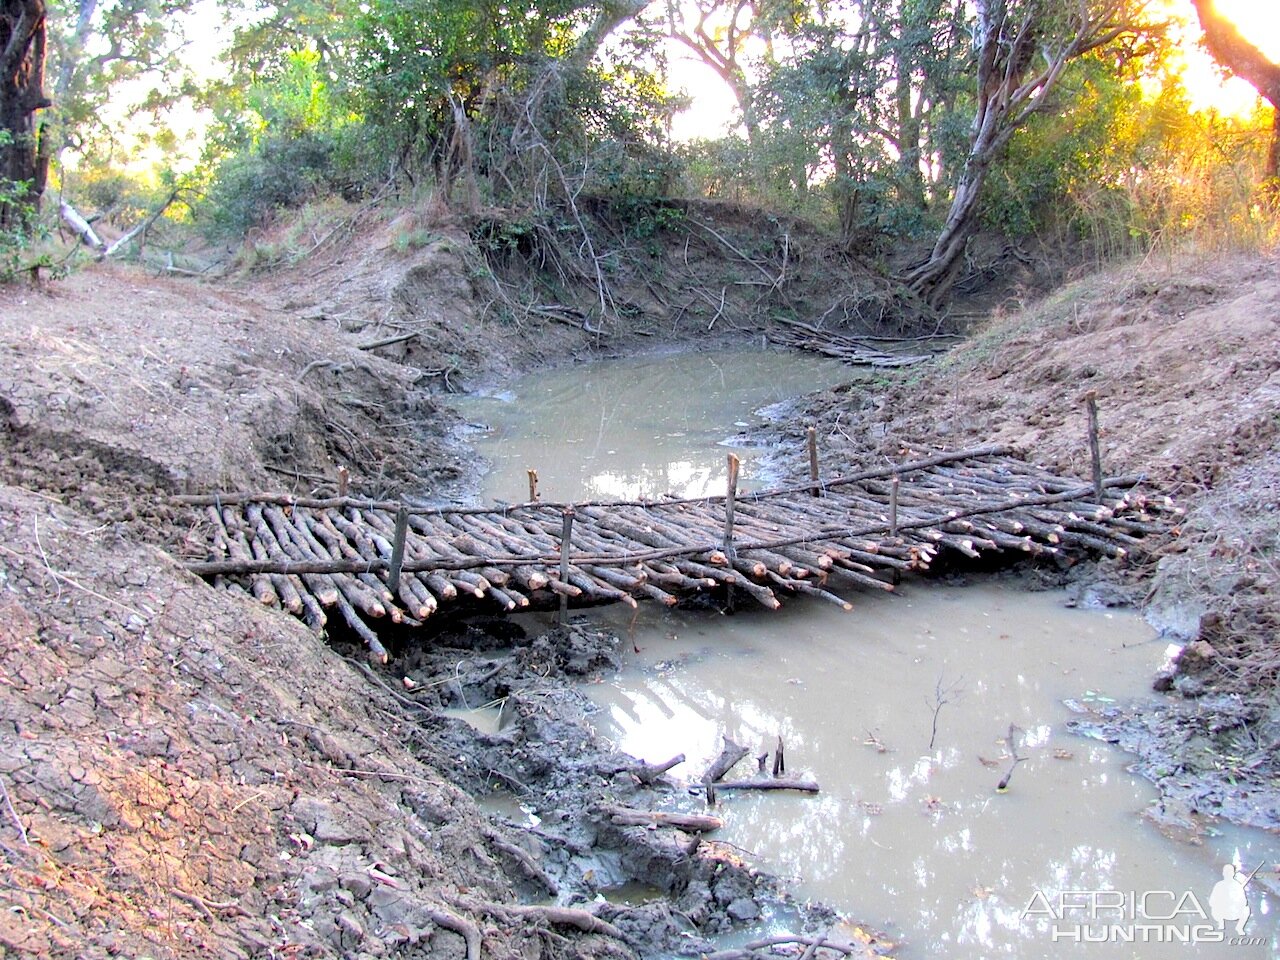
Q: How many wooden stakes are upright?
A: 8